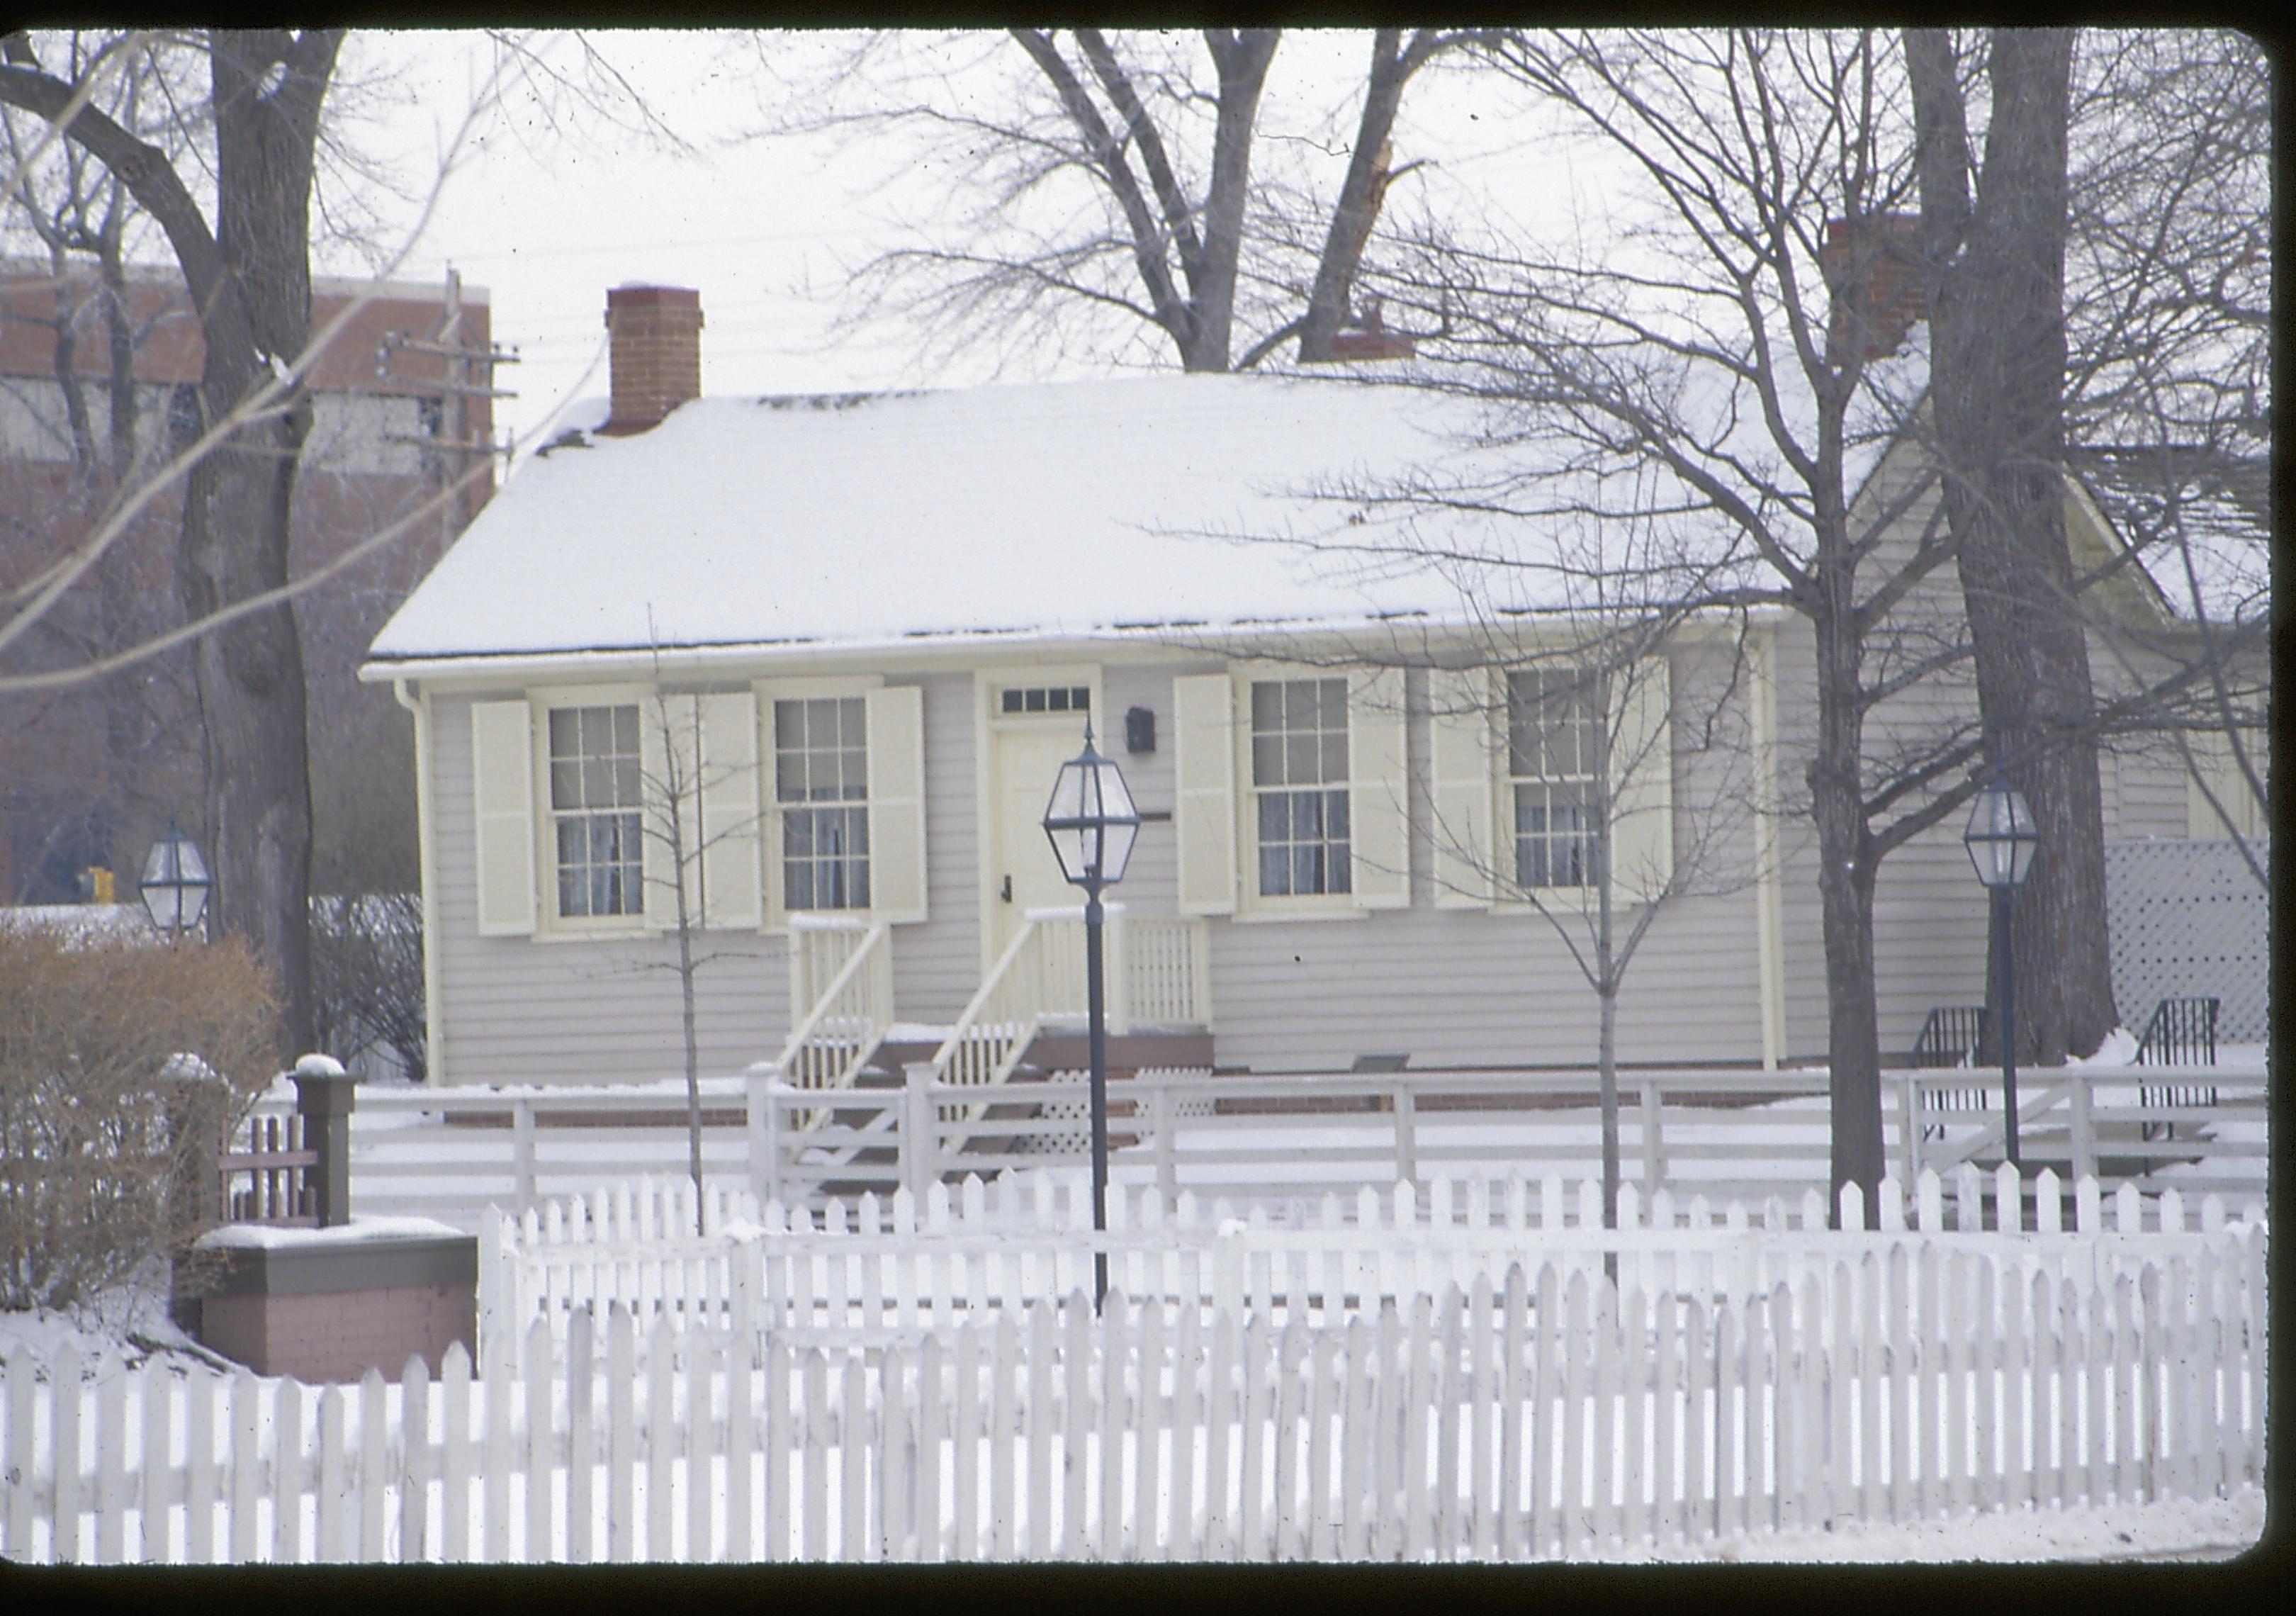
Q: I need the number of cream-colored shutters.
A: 8